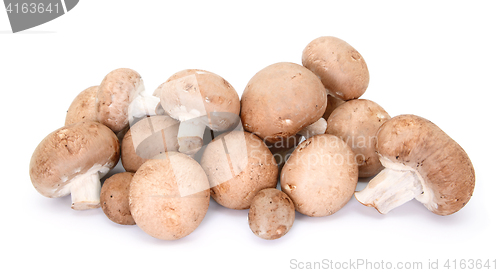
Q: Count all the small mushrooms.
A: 2